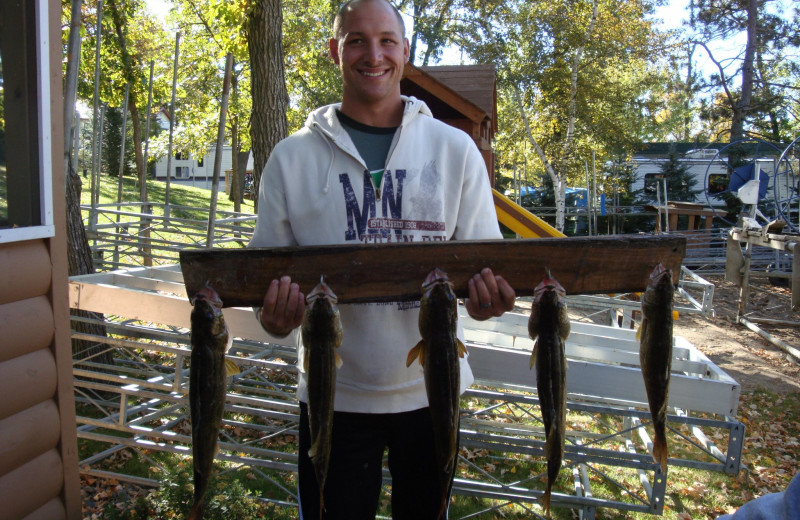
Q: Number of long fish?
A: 5